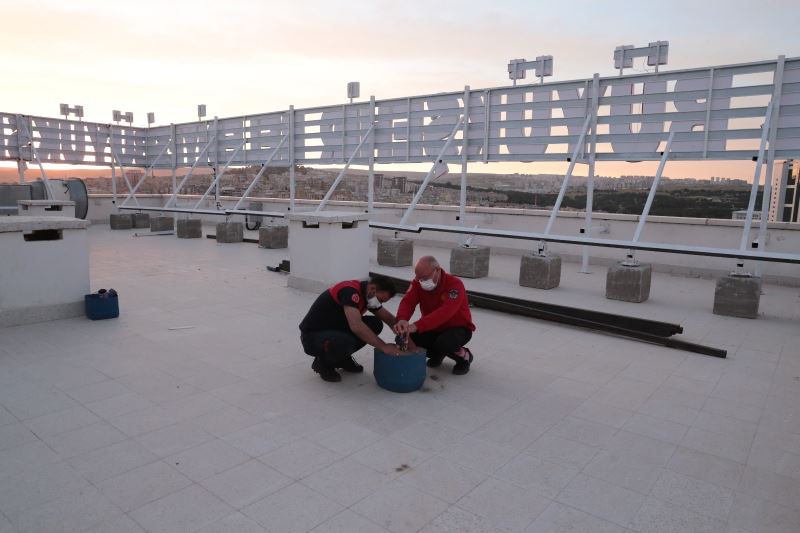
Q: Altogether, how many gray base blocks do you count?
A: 11